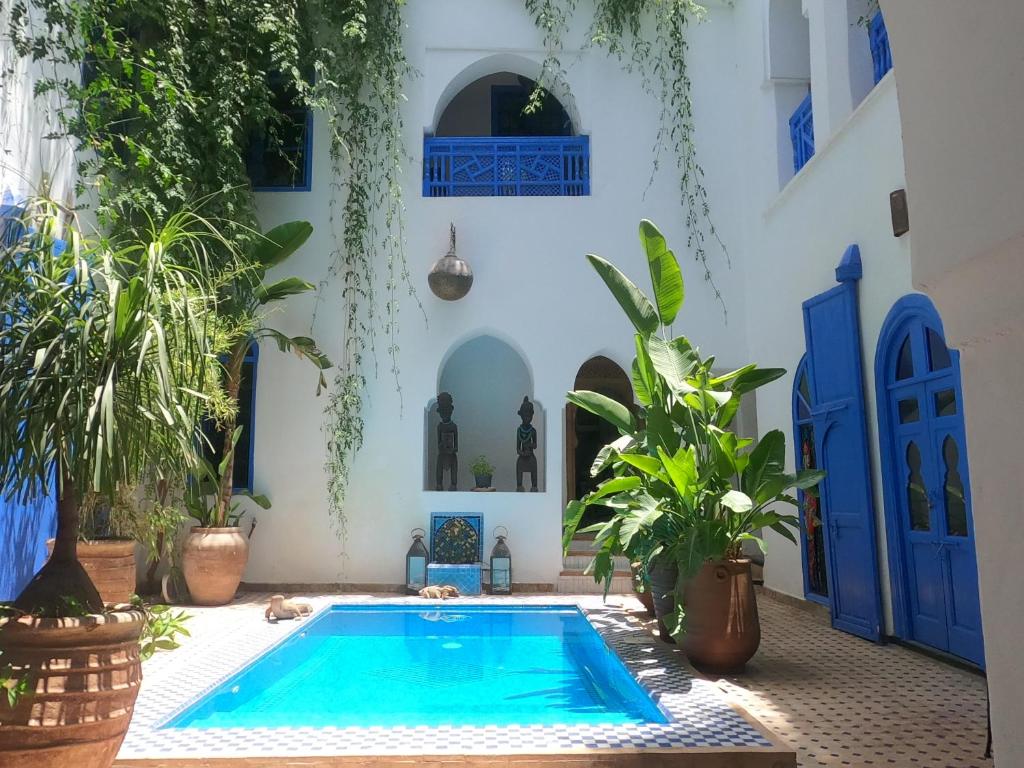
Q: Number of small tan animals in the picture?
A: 2